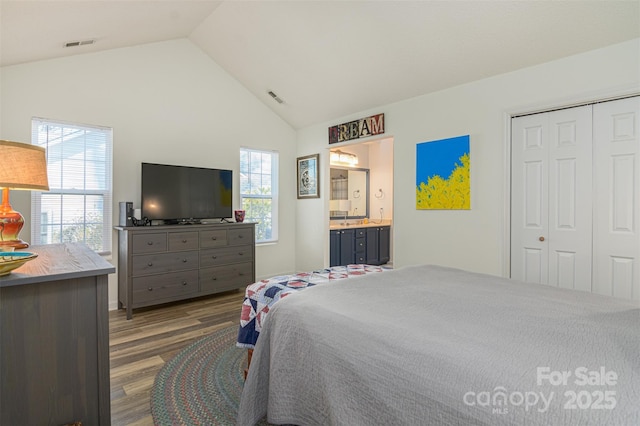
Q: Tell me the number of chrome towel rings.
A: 1